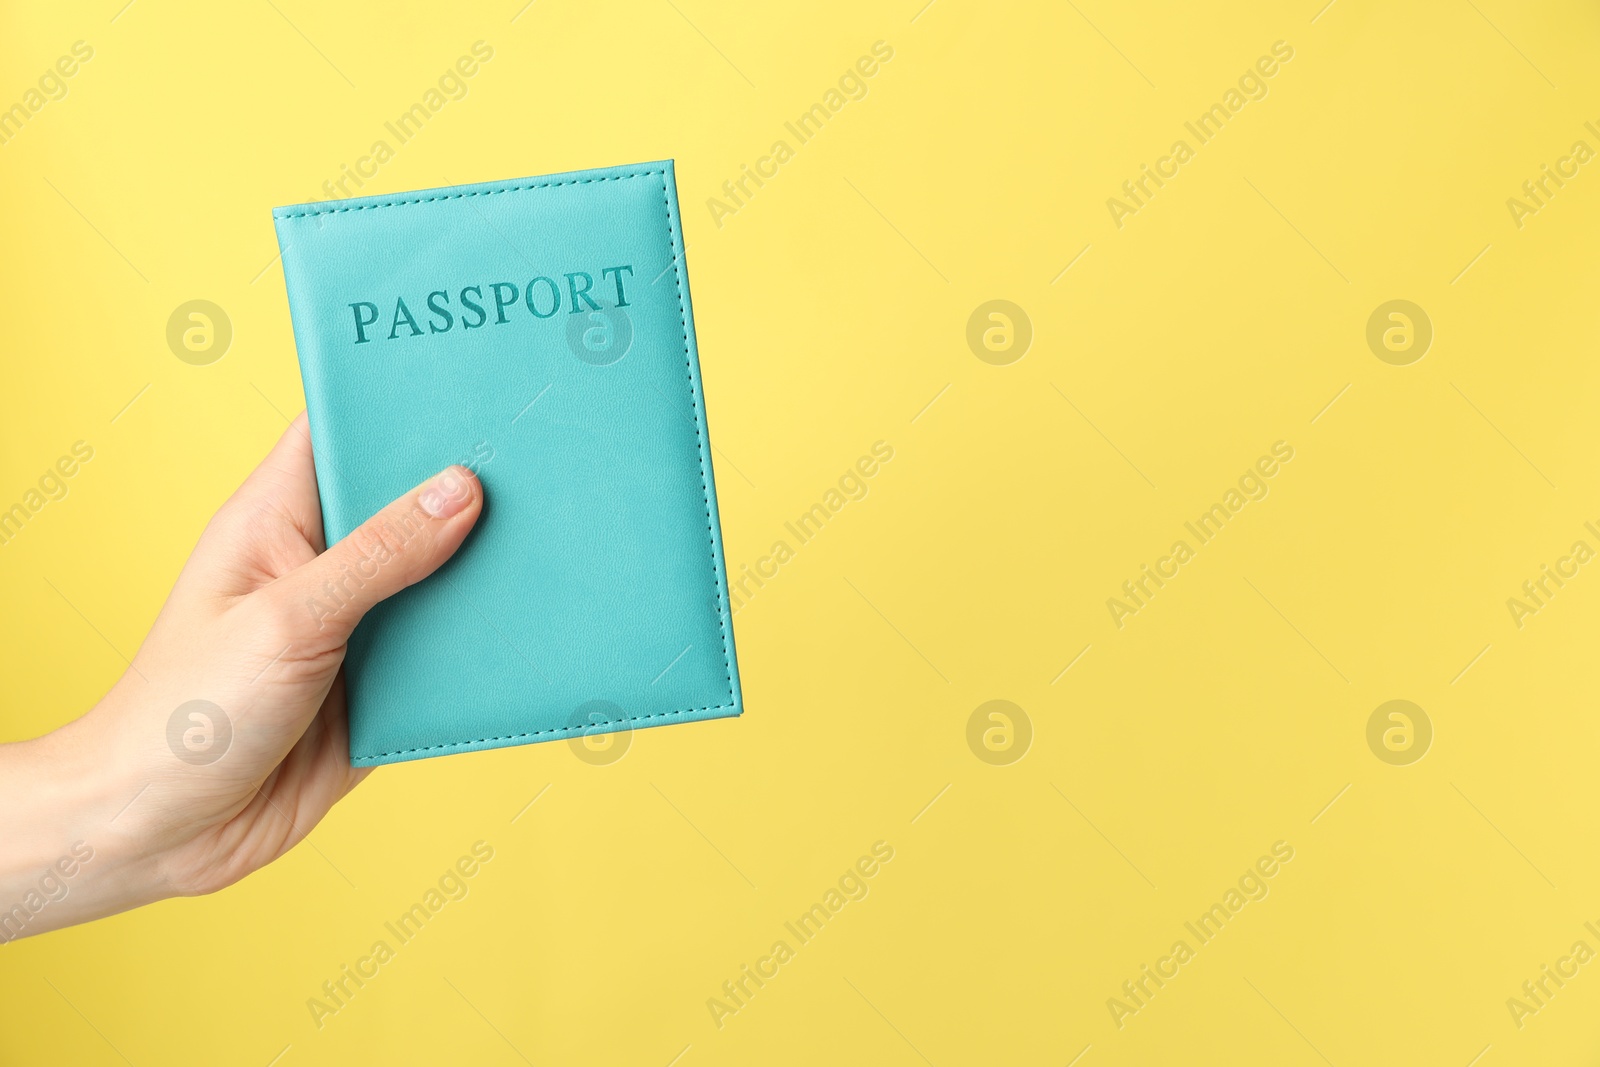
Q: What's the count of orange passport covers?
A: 0